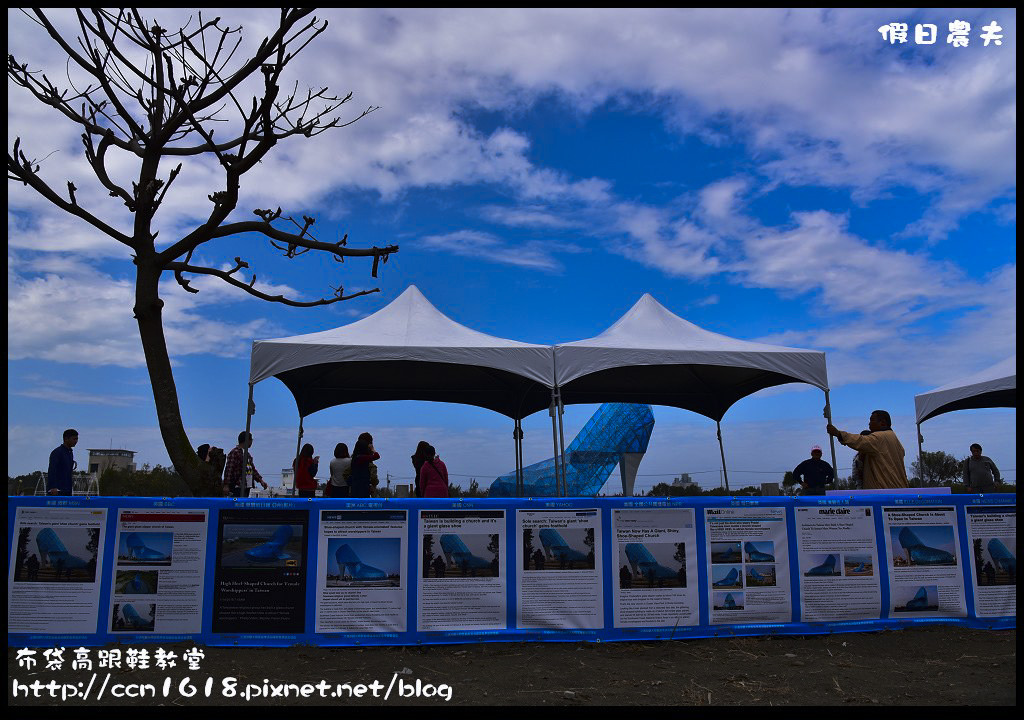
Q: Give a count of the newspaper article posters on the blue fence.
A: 11